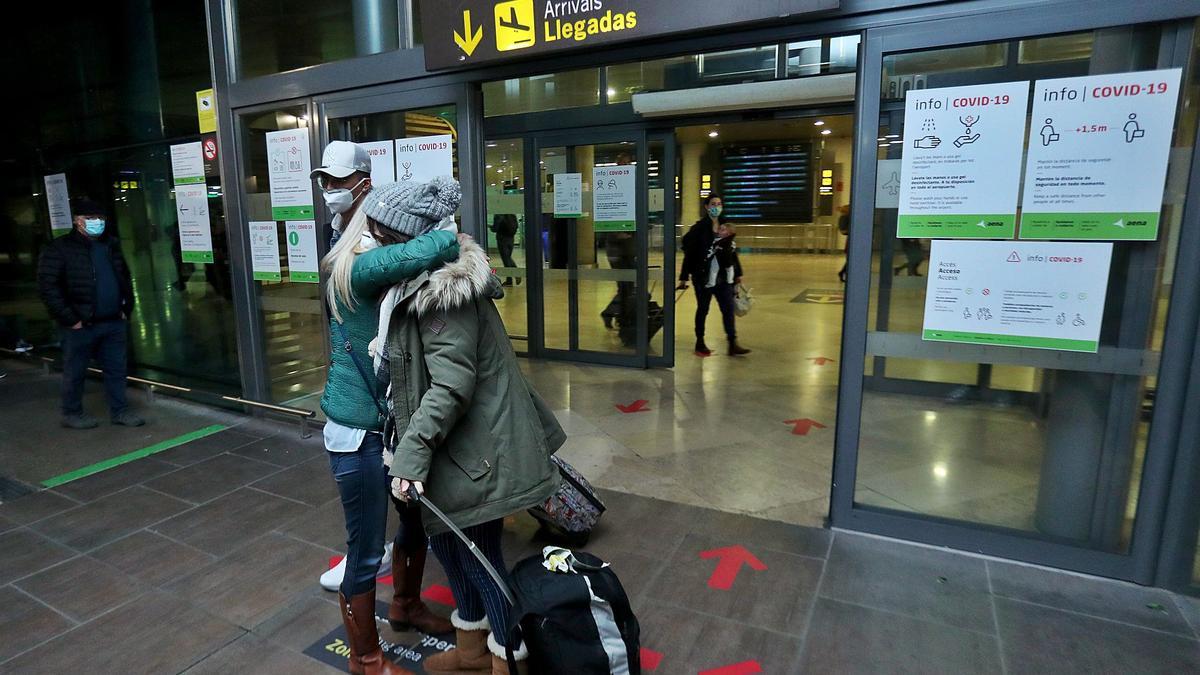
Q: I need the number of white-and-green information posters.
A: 13